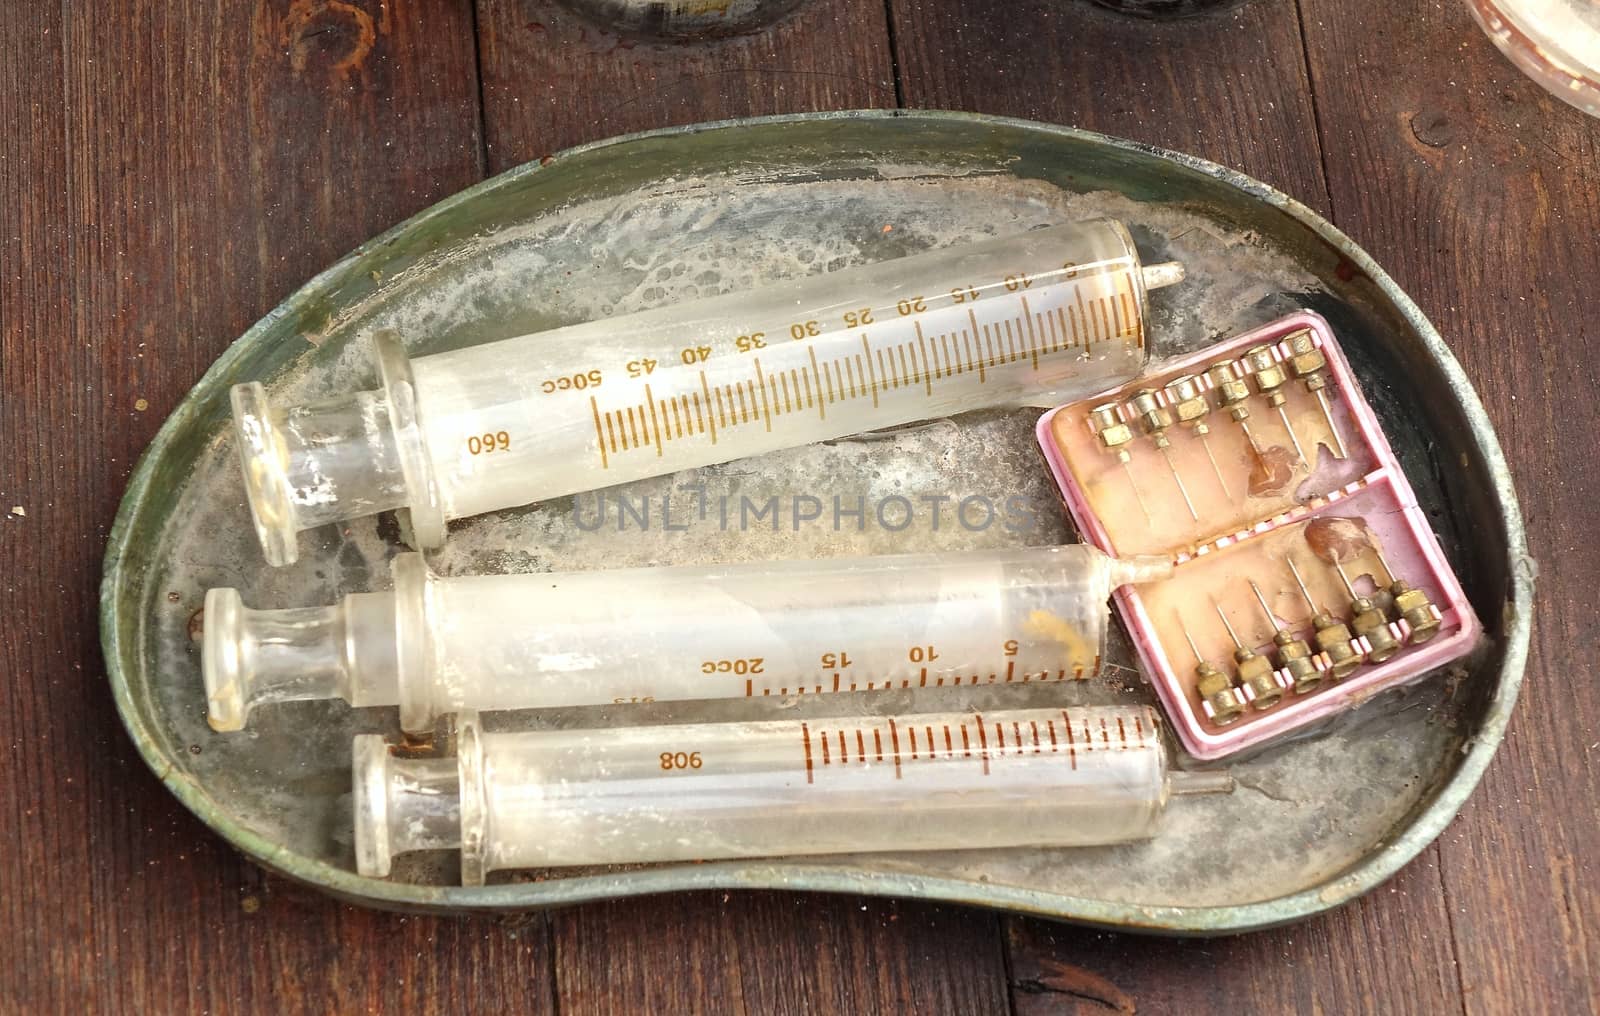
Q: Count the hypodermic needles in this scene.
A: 12